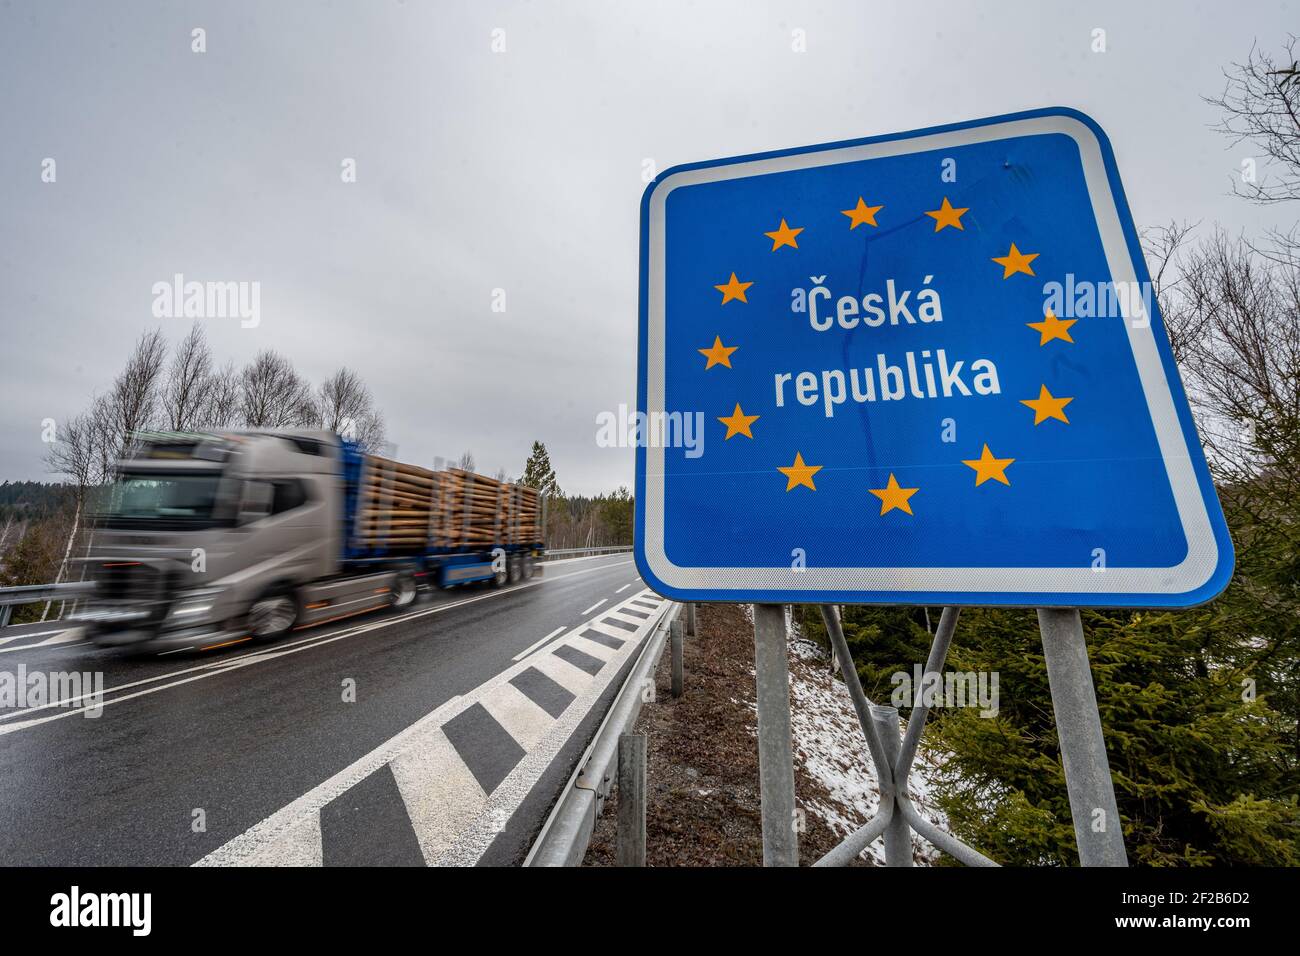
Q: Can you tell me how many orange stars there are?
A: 12